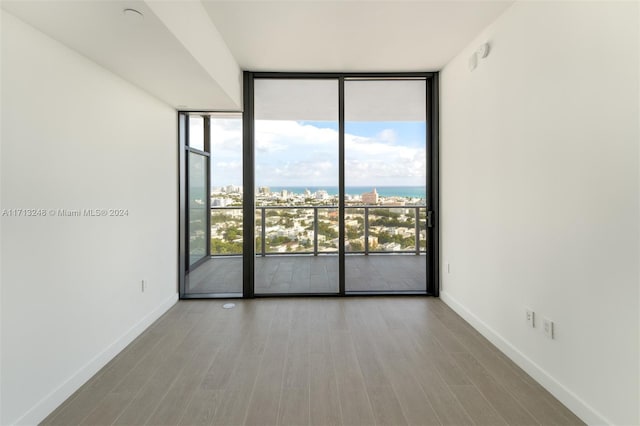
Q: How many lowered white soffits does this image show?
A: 1